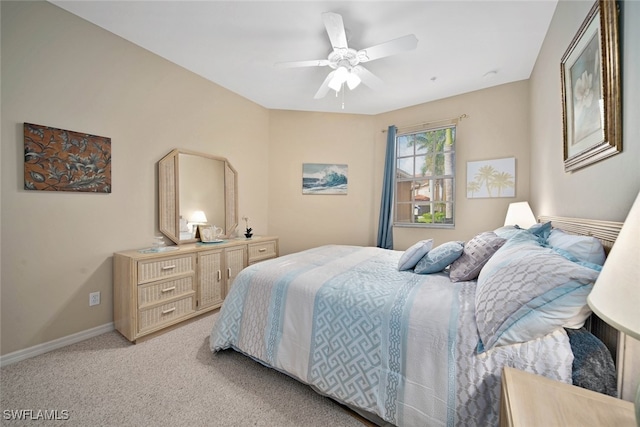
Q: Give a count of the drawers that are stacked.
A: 3